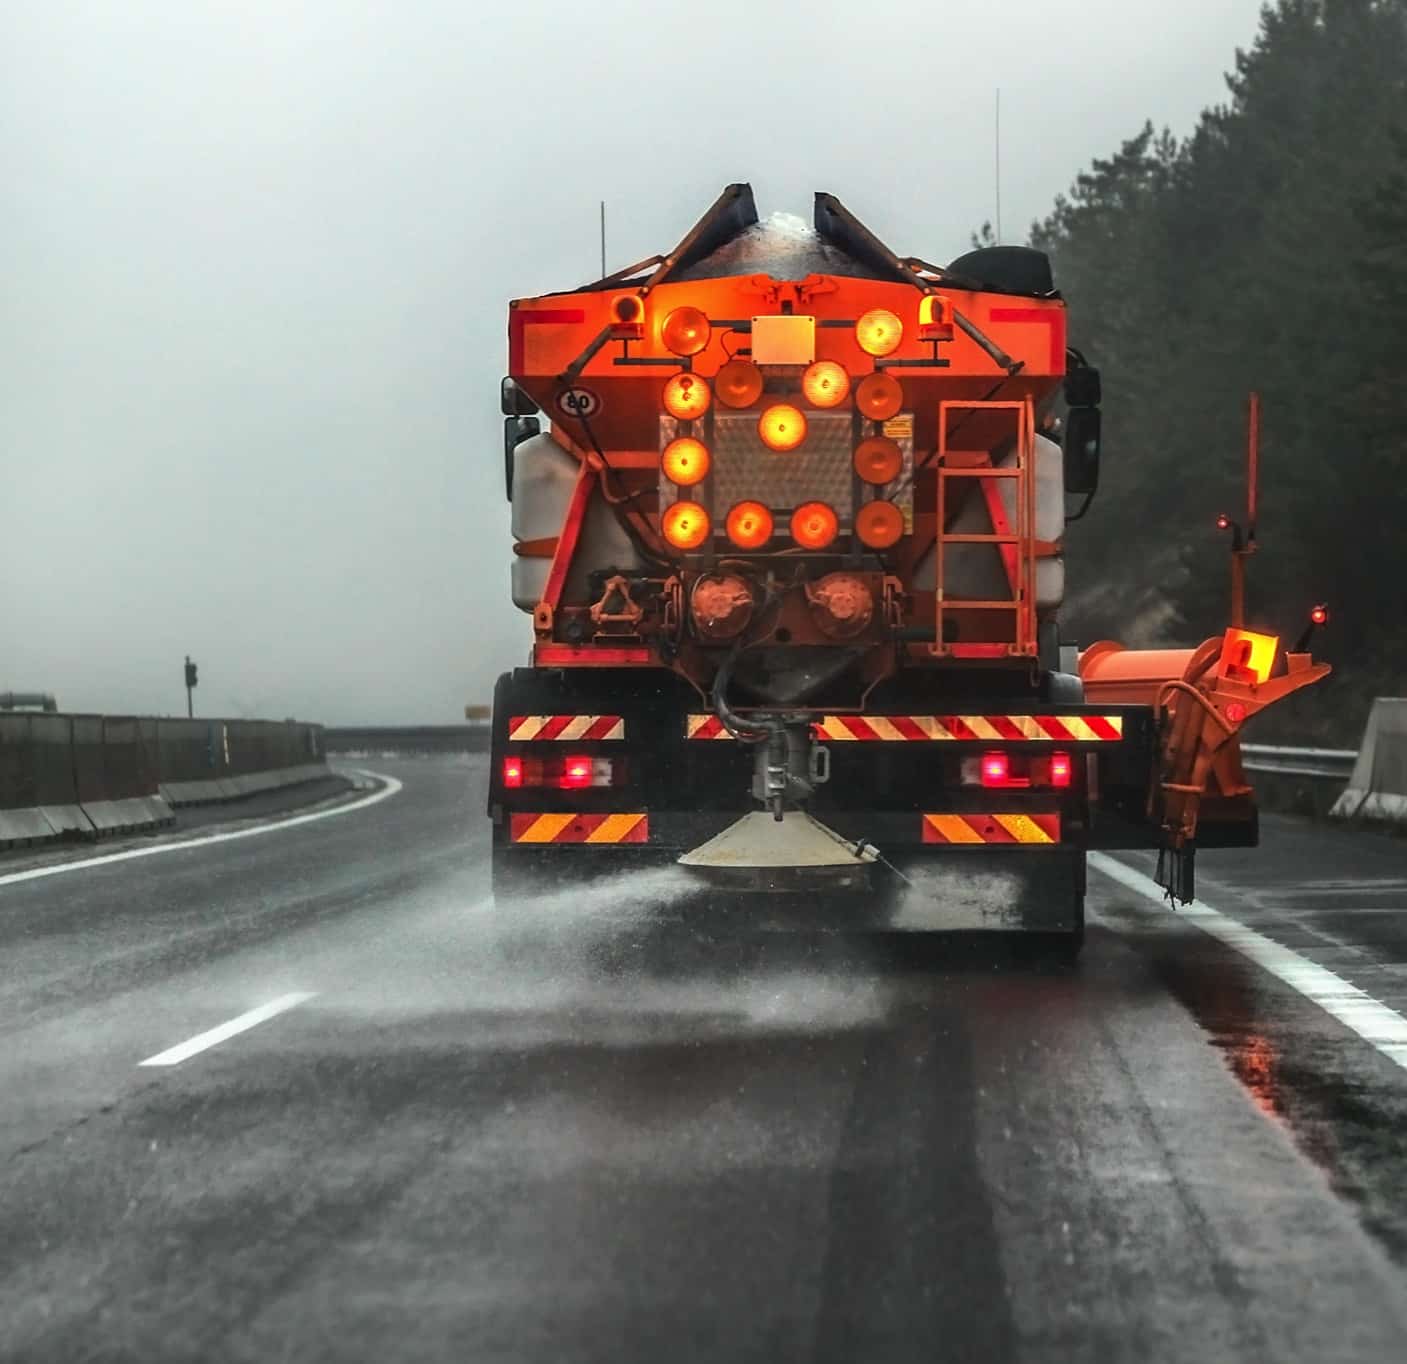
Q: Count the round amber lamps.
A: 13